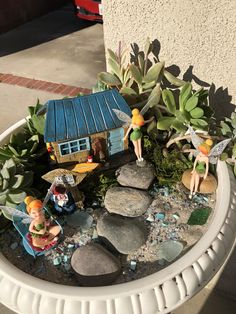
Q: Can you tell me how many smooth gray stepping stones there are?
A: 4